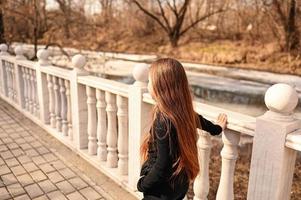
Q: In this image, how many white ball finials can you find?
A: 6